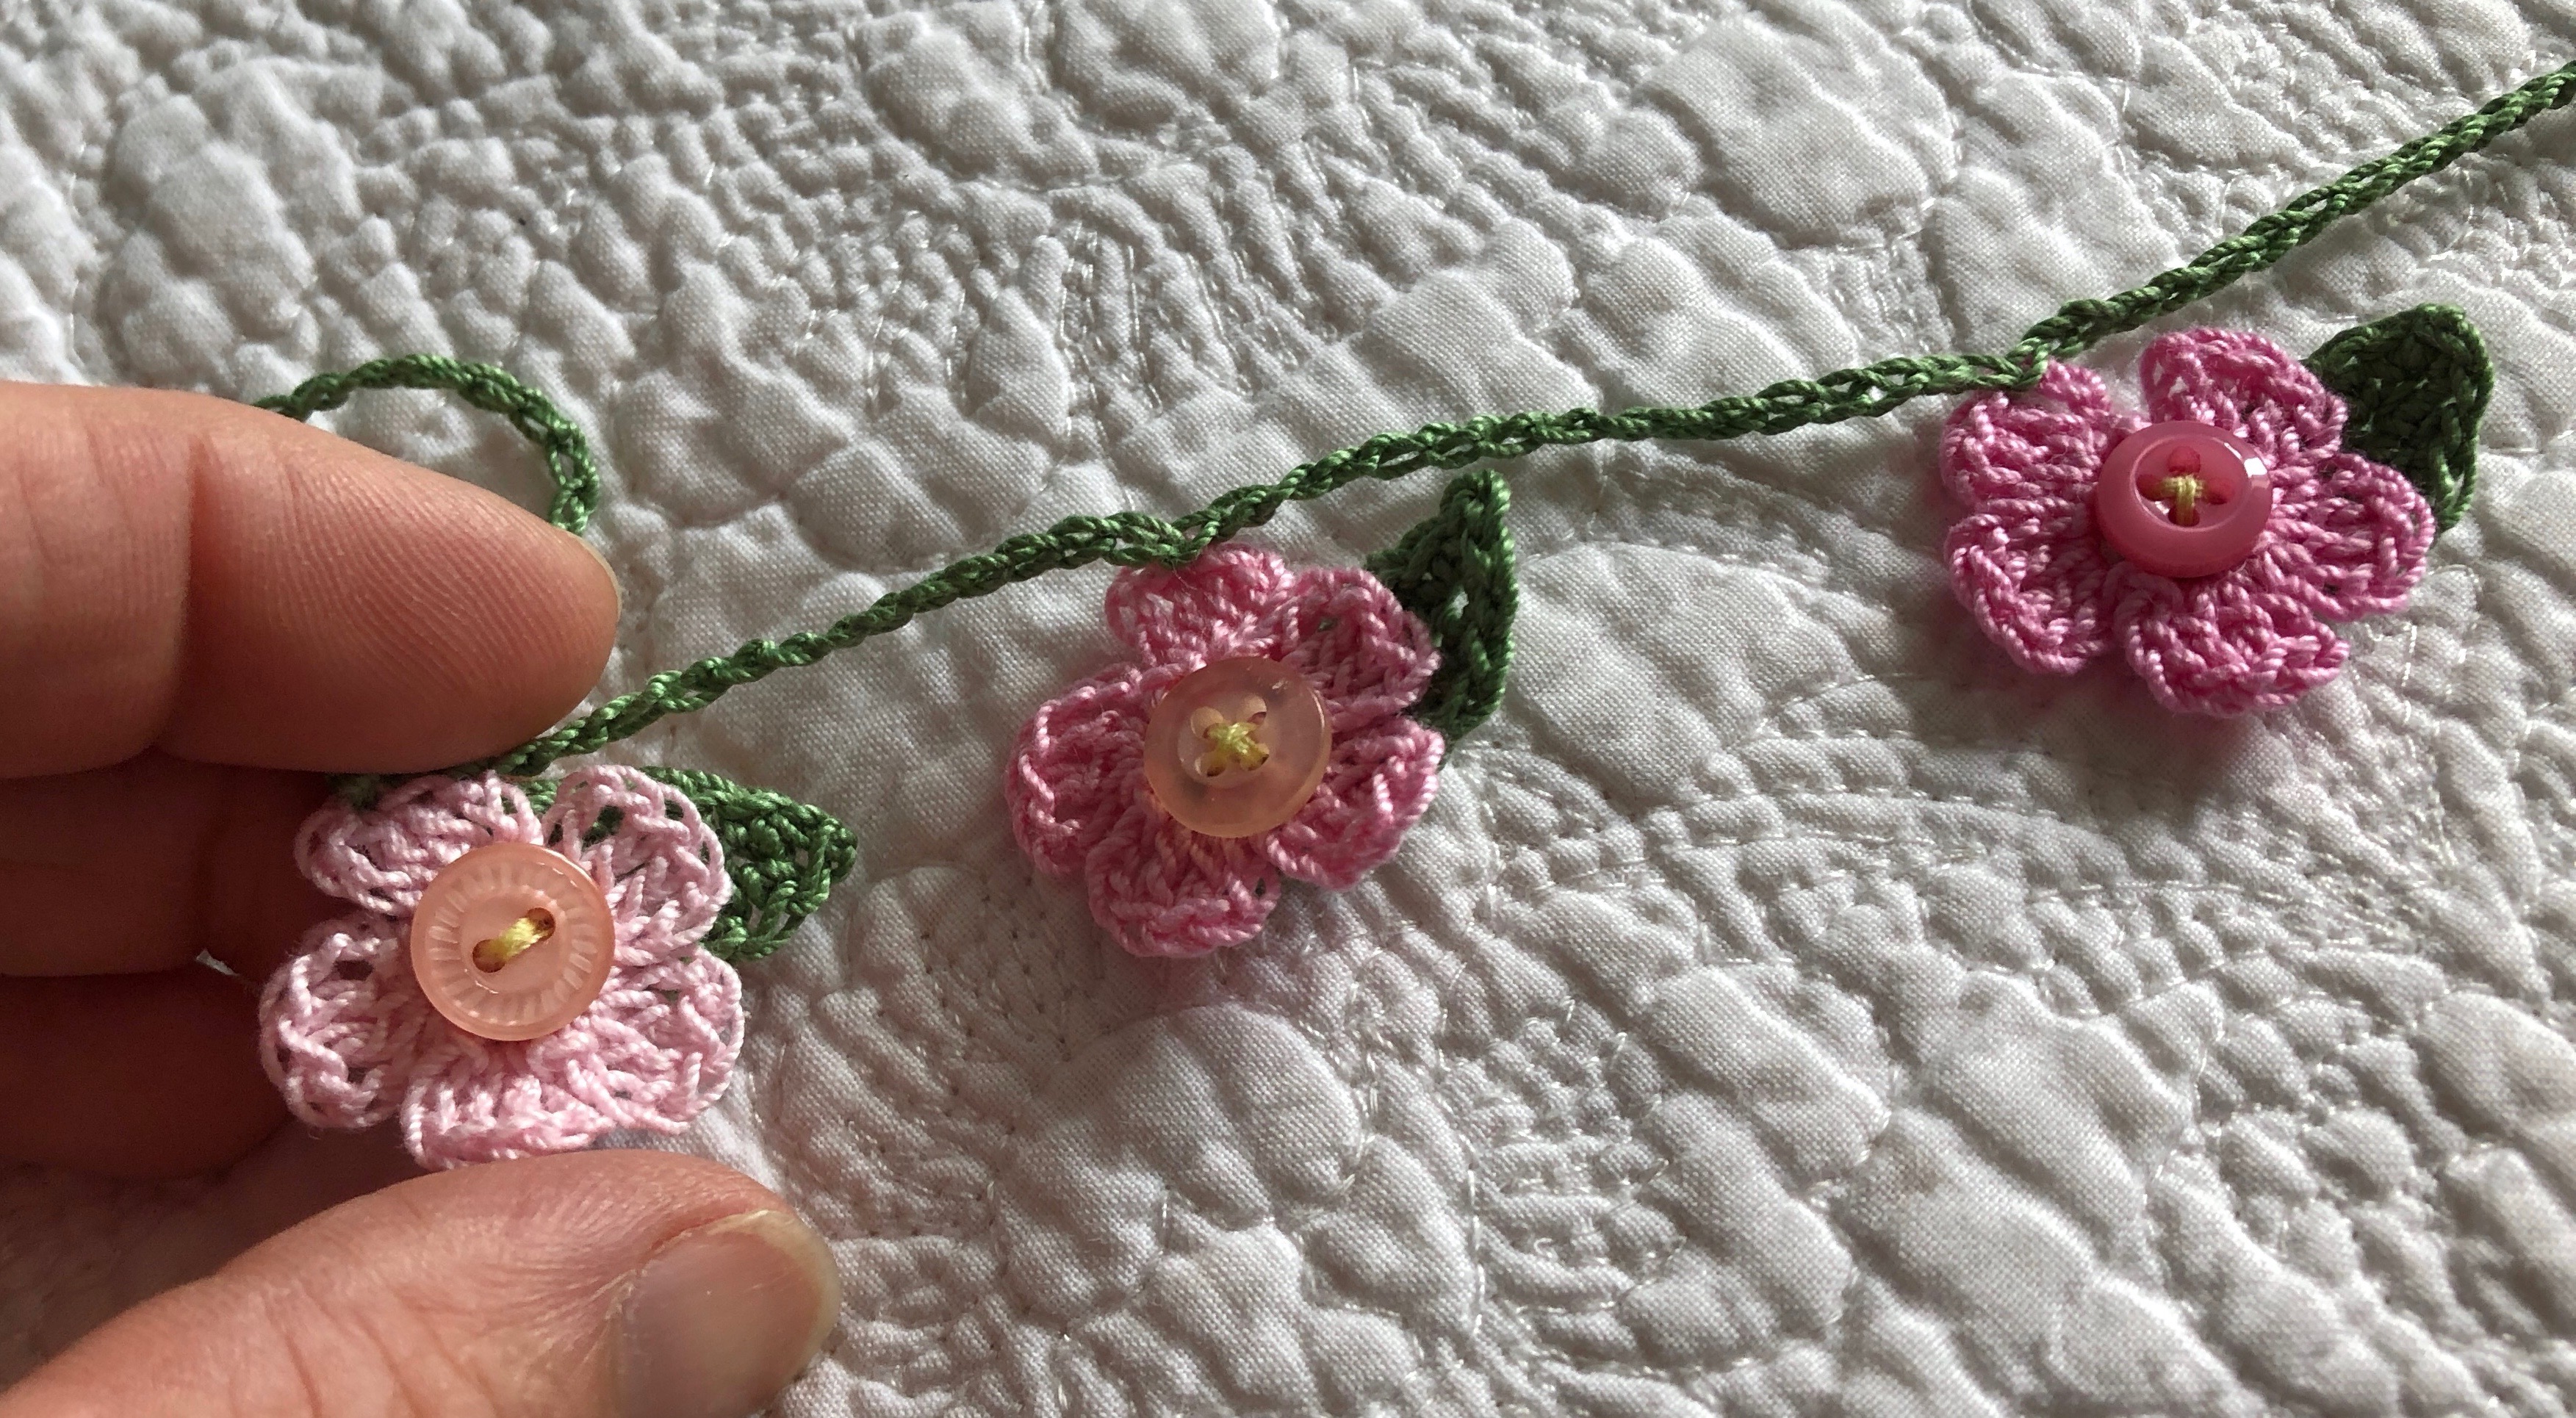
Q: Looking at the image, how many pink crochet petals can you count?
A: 15